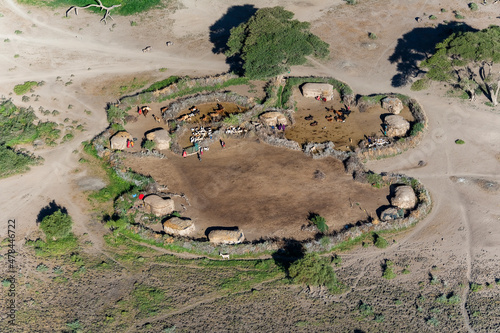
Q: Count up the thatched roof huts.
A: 11